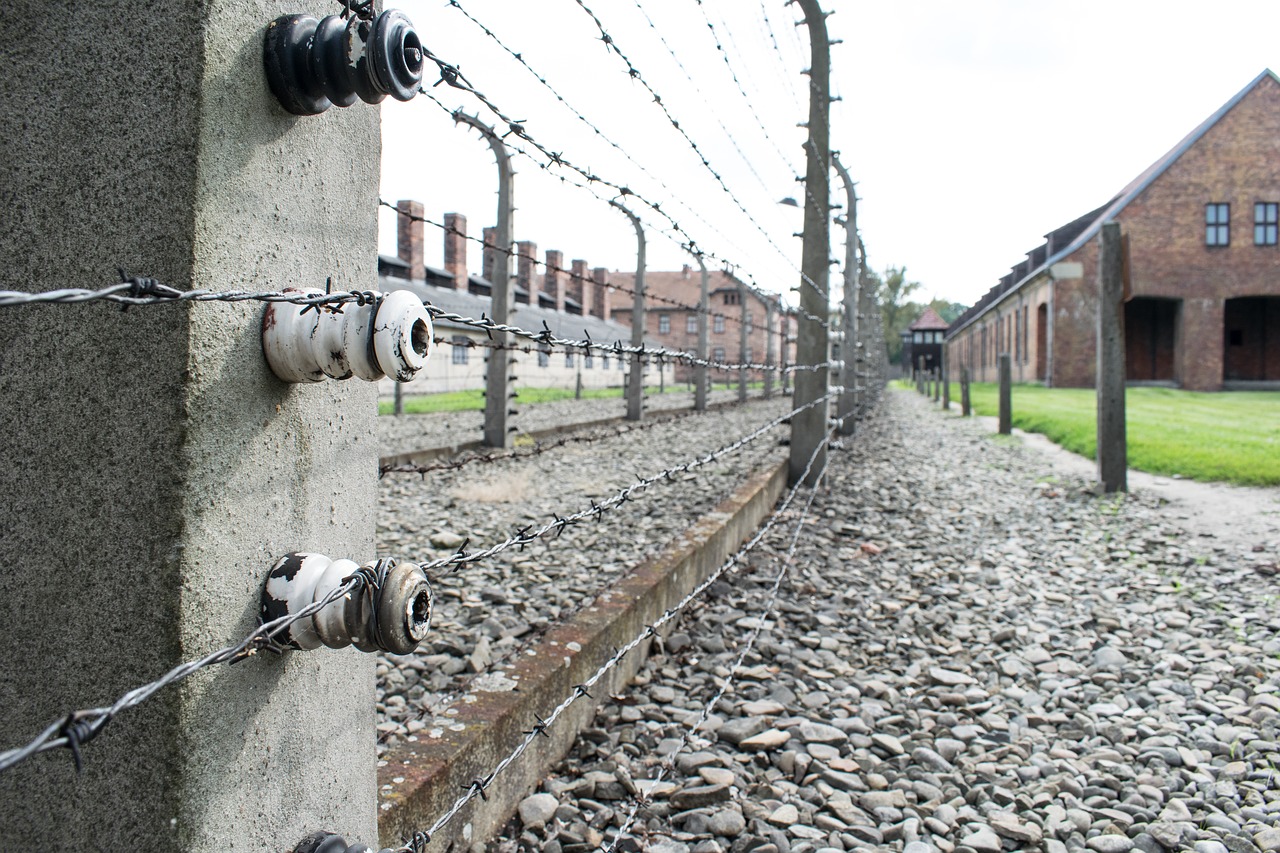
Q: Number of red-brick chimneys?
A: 7